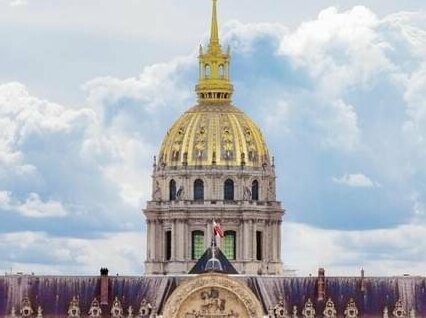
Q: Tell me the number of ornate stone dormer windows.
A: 10